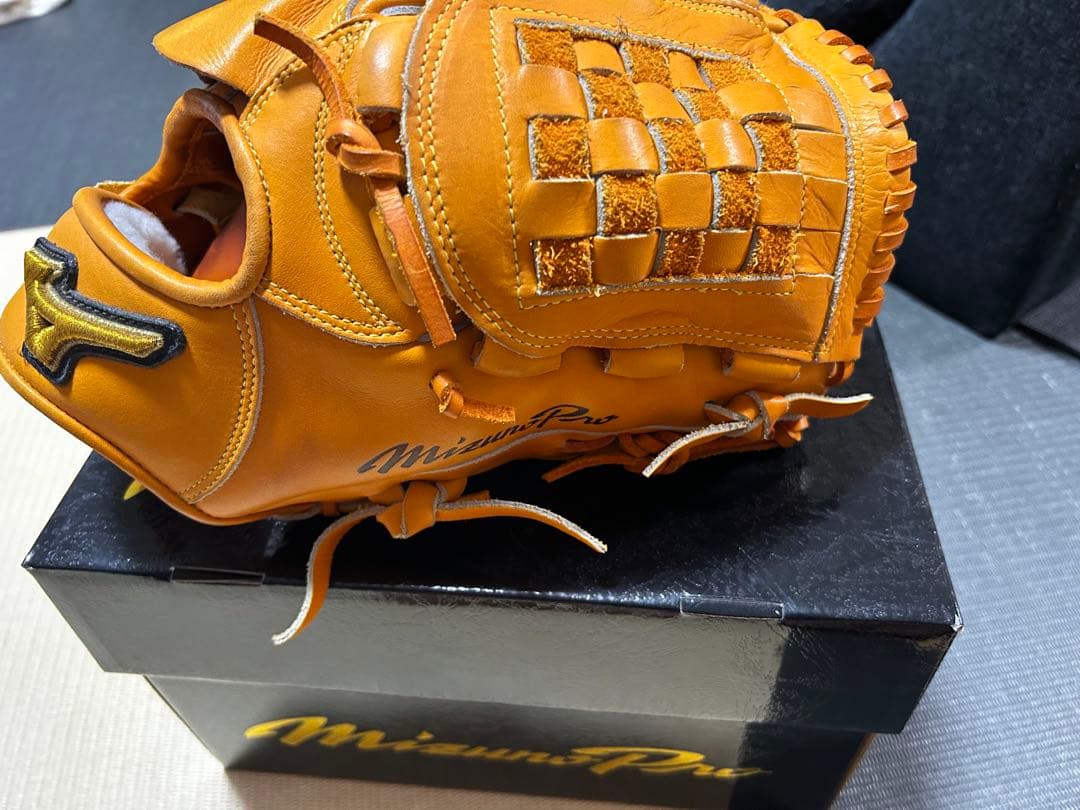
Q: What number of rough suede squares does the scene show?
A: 13